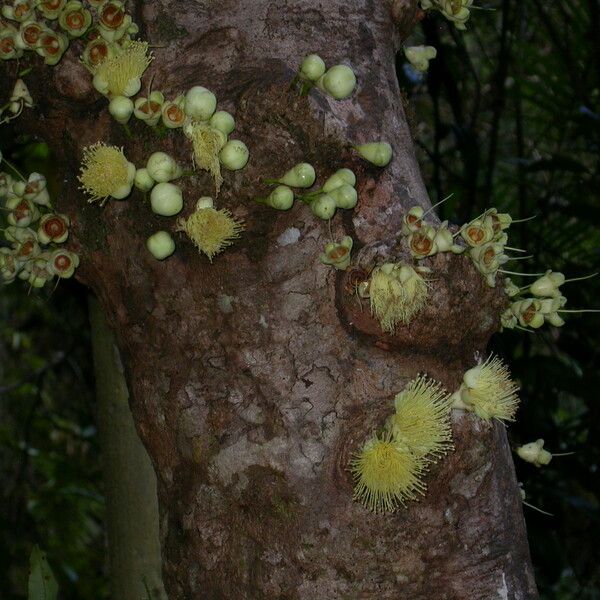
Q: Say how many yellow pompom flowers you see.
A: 8